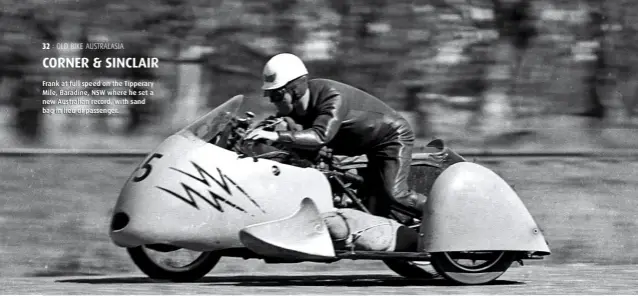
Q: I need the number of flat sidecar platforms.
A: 1